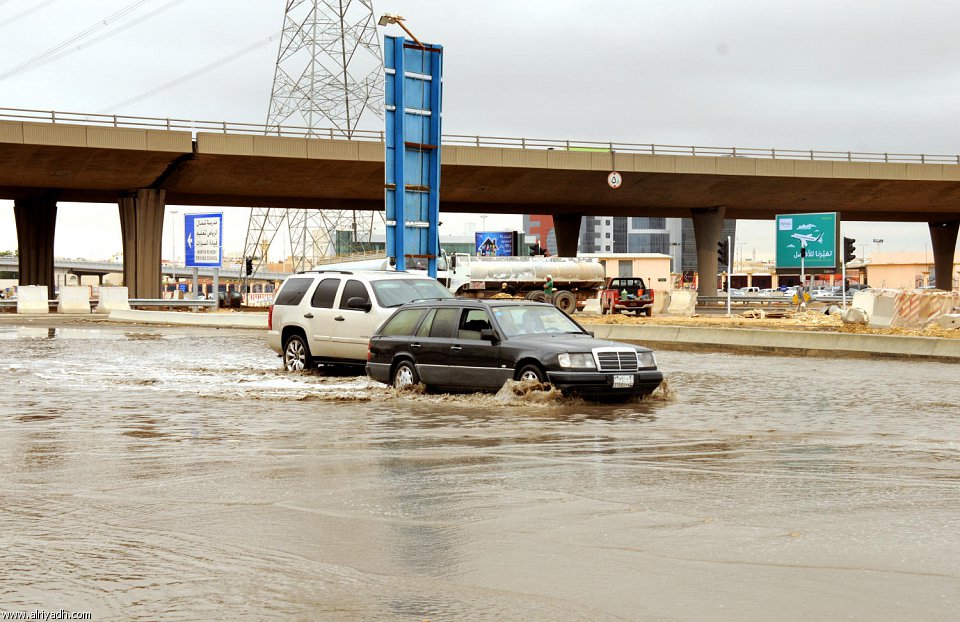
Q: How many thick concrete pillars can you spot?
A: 5